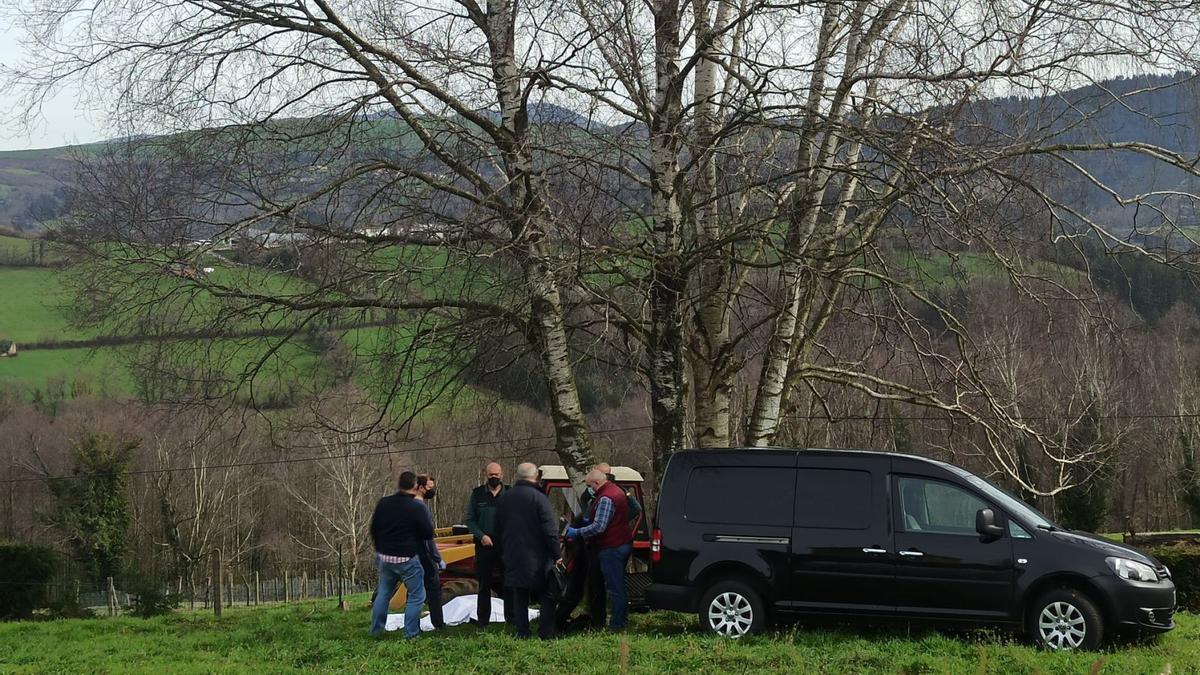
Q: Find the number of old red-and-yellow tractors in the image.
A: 1